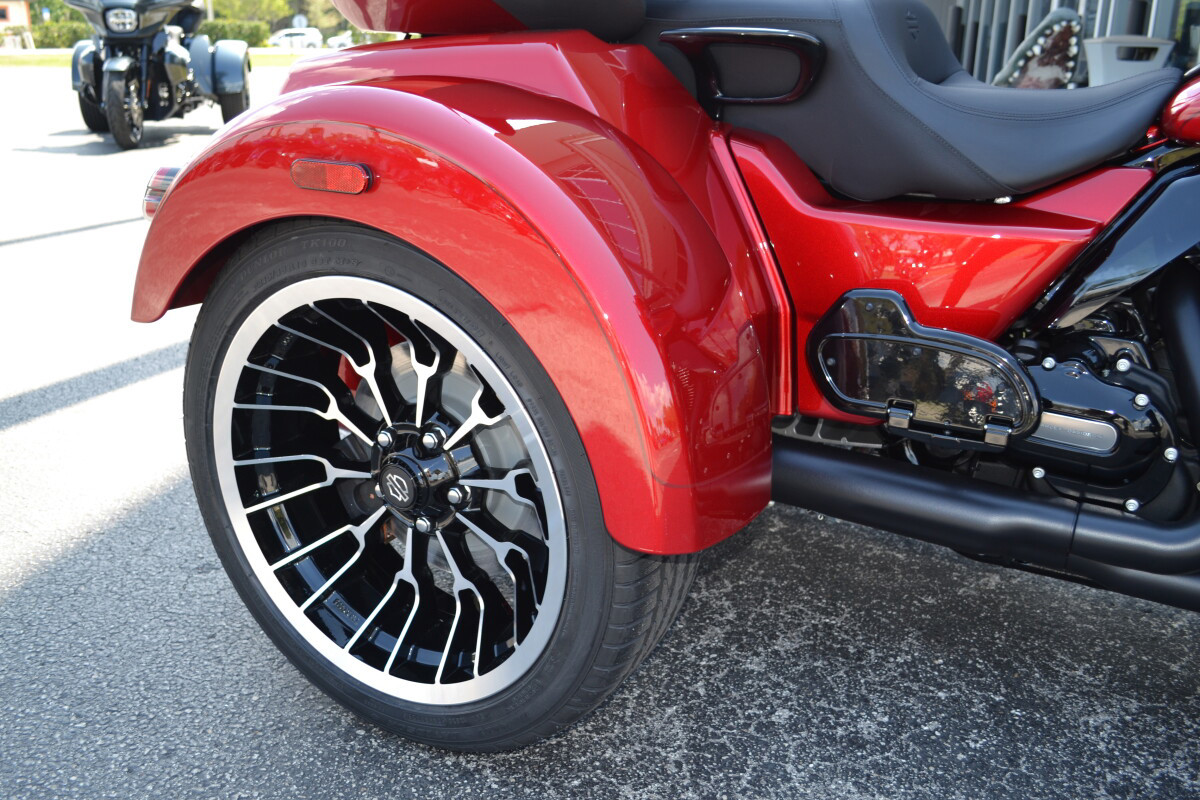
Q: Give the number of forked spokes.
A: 10